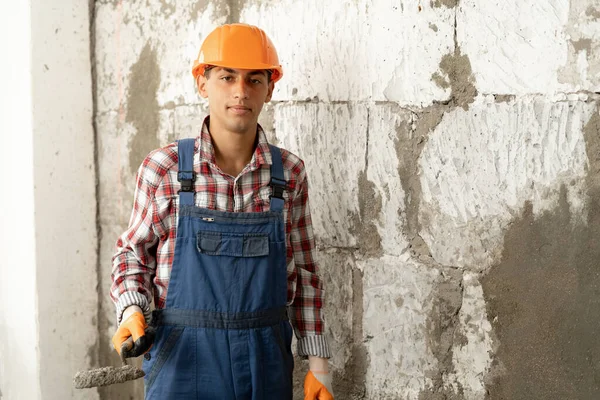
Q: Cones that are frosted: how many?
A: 0